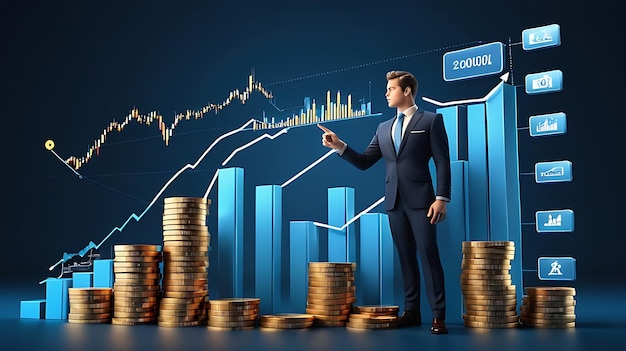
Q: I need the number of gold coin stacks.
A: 9